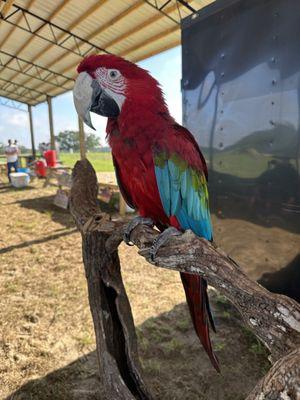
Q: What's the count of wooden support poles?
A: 3